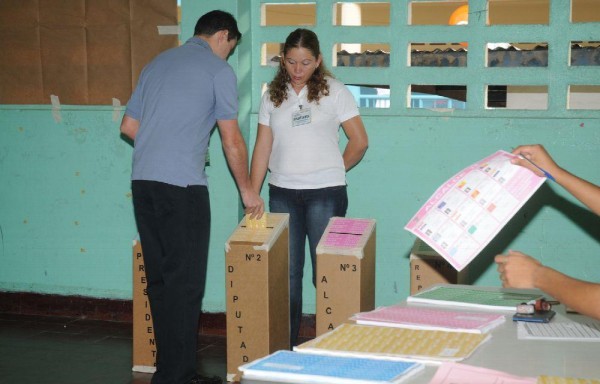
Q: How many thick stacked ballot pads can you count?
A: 4